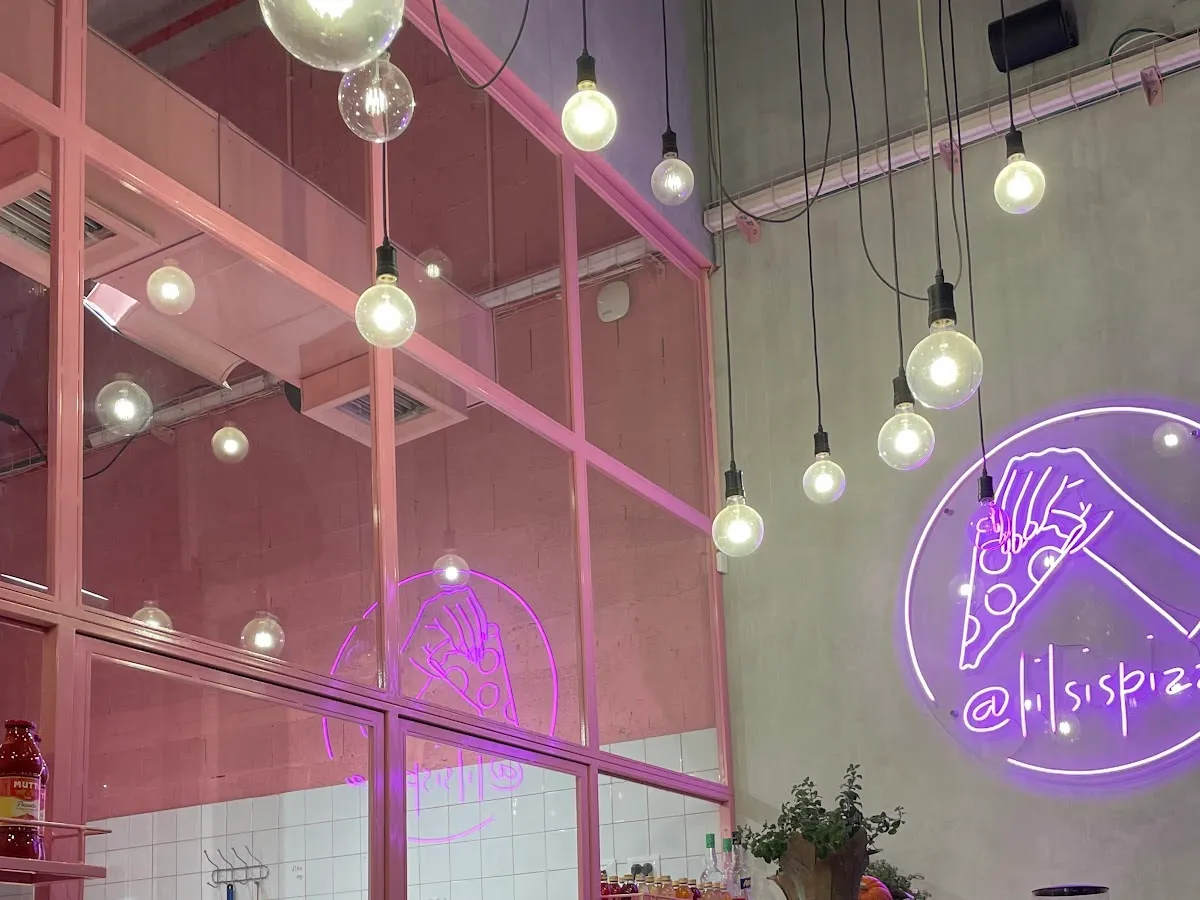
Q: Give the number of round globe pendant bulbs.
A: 11